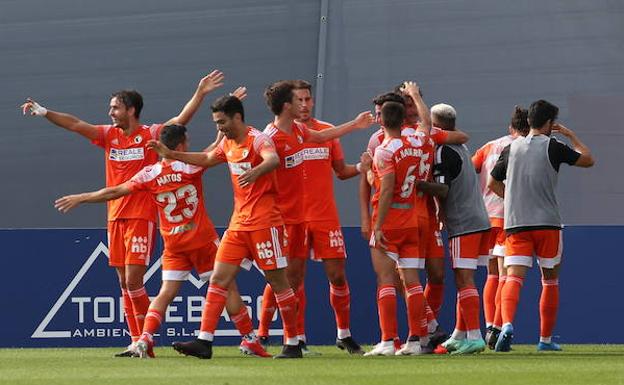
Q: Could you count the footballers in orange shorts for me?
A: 11